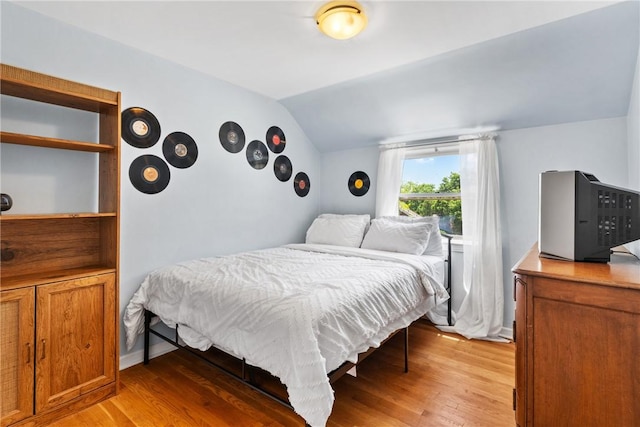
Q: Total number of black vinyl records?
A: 9